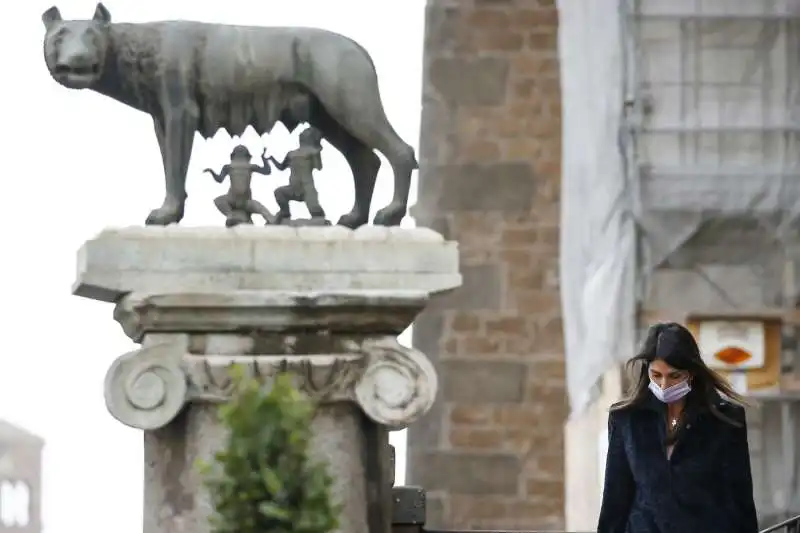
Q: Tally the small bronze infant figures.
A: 2